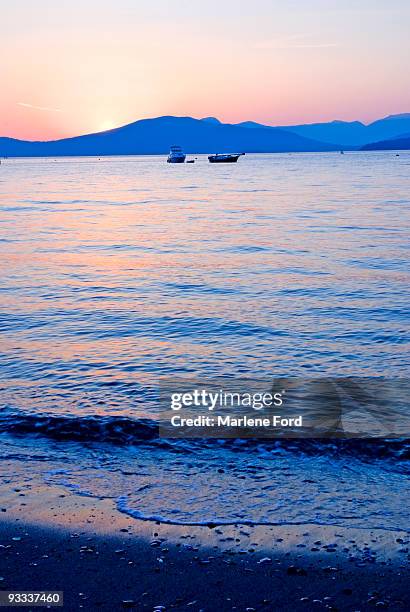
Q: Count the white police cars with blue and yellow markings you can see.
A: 0